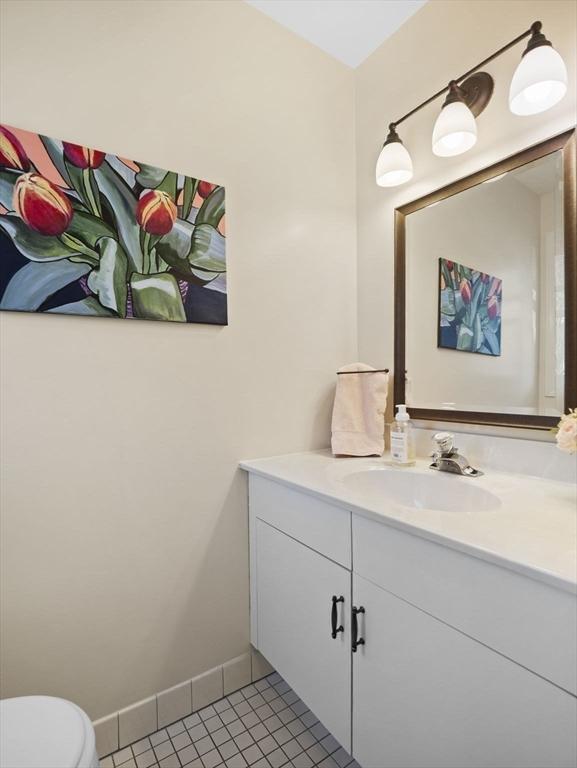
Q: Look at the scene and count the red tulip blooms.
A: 5